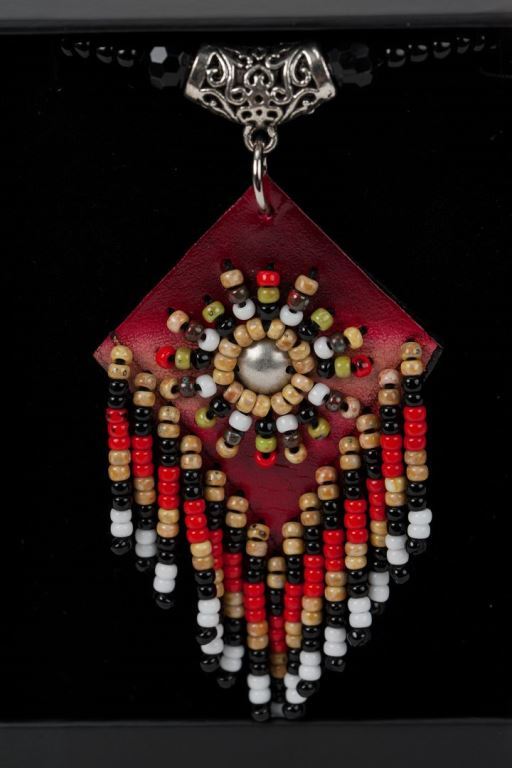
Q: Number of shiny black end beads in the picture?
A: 14